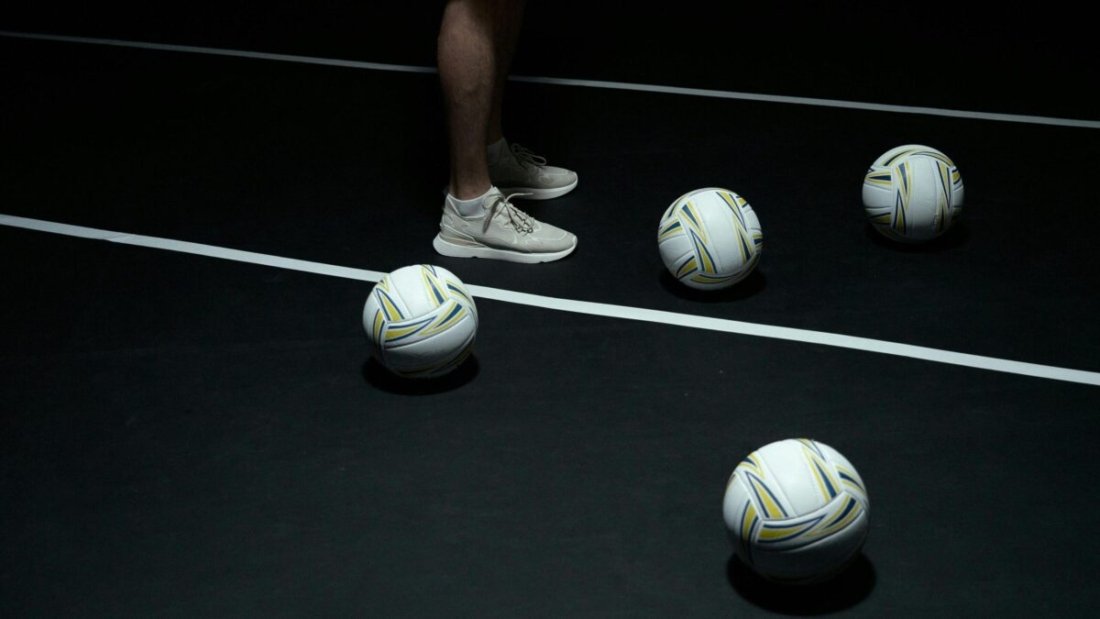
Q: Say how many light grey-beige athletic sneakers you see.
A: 2